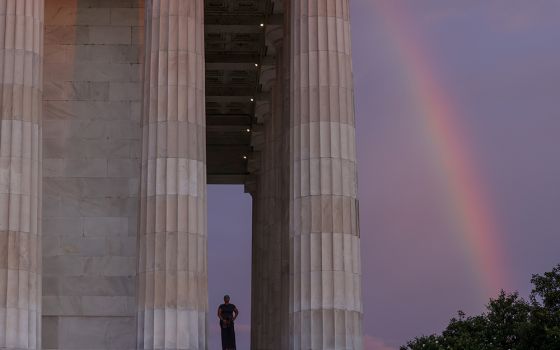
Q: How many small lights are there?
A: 5